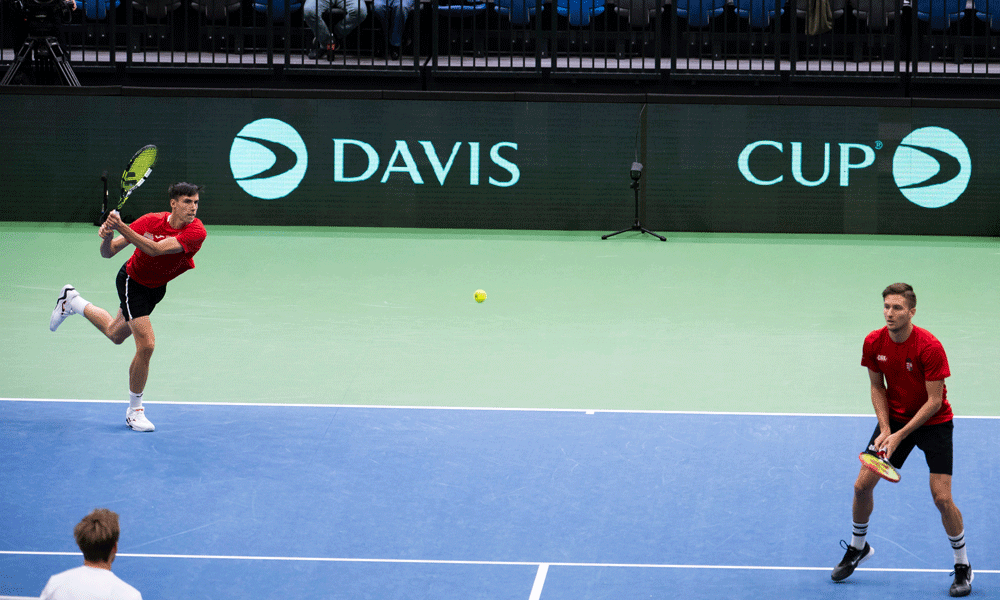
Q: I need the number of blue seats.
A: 9